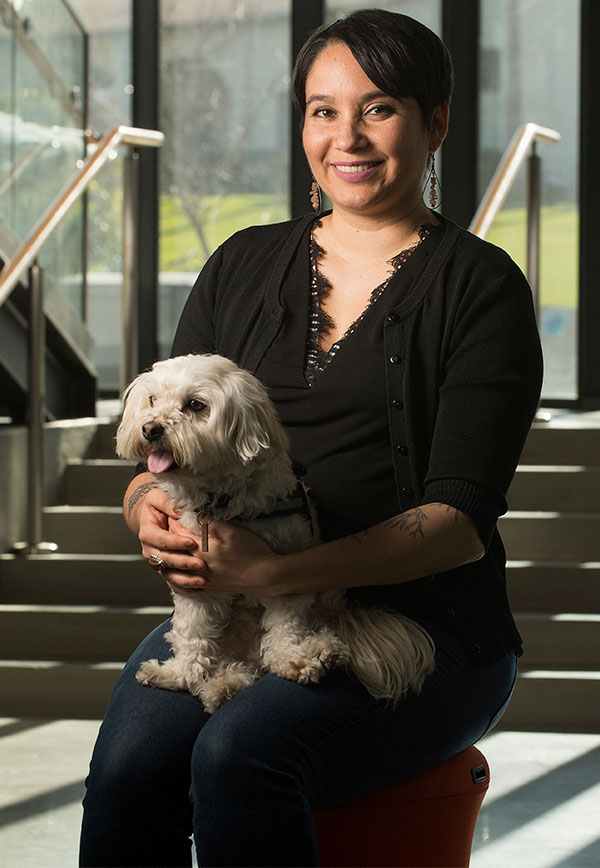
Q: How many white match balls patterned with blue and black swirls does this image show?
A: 0